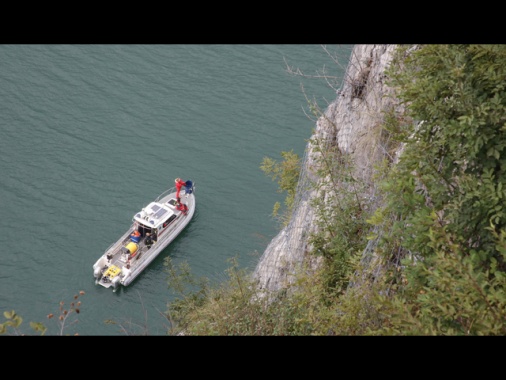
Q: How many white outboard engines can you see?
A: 2